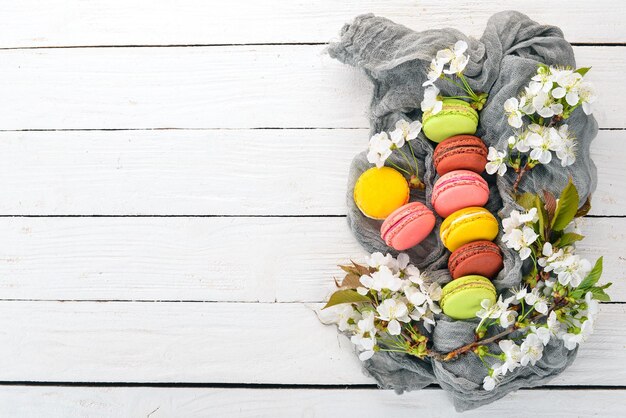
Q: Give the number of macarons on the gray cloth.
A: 8